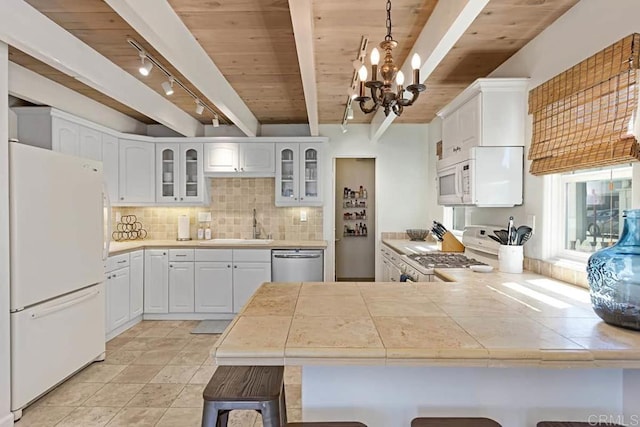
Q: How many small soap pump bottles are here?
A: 2